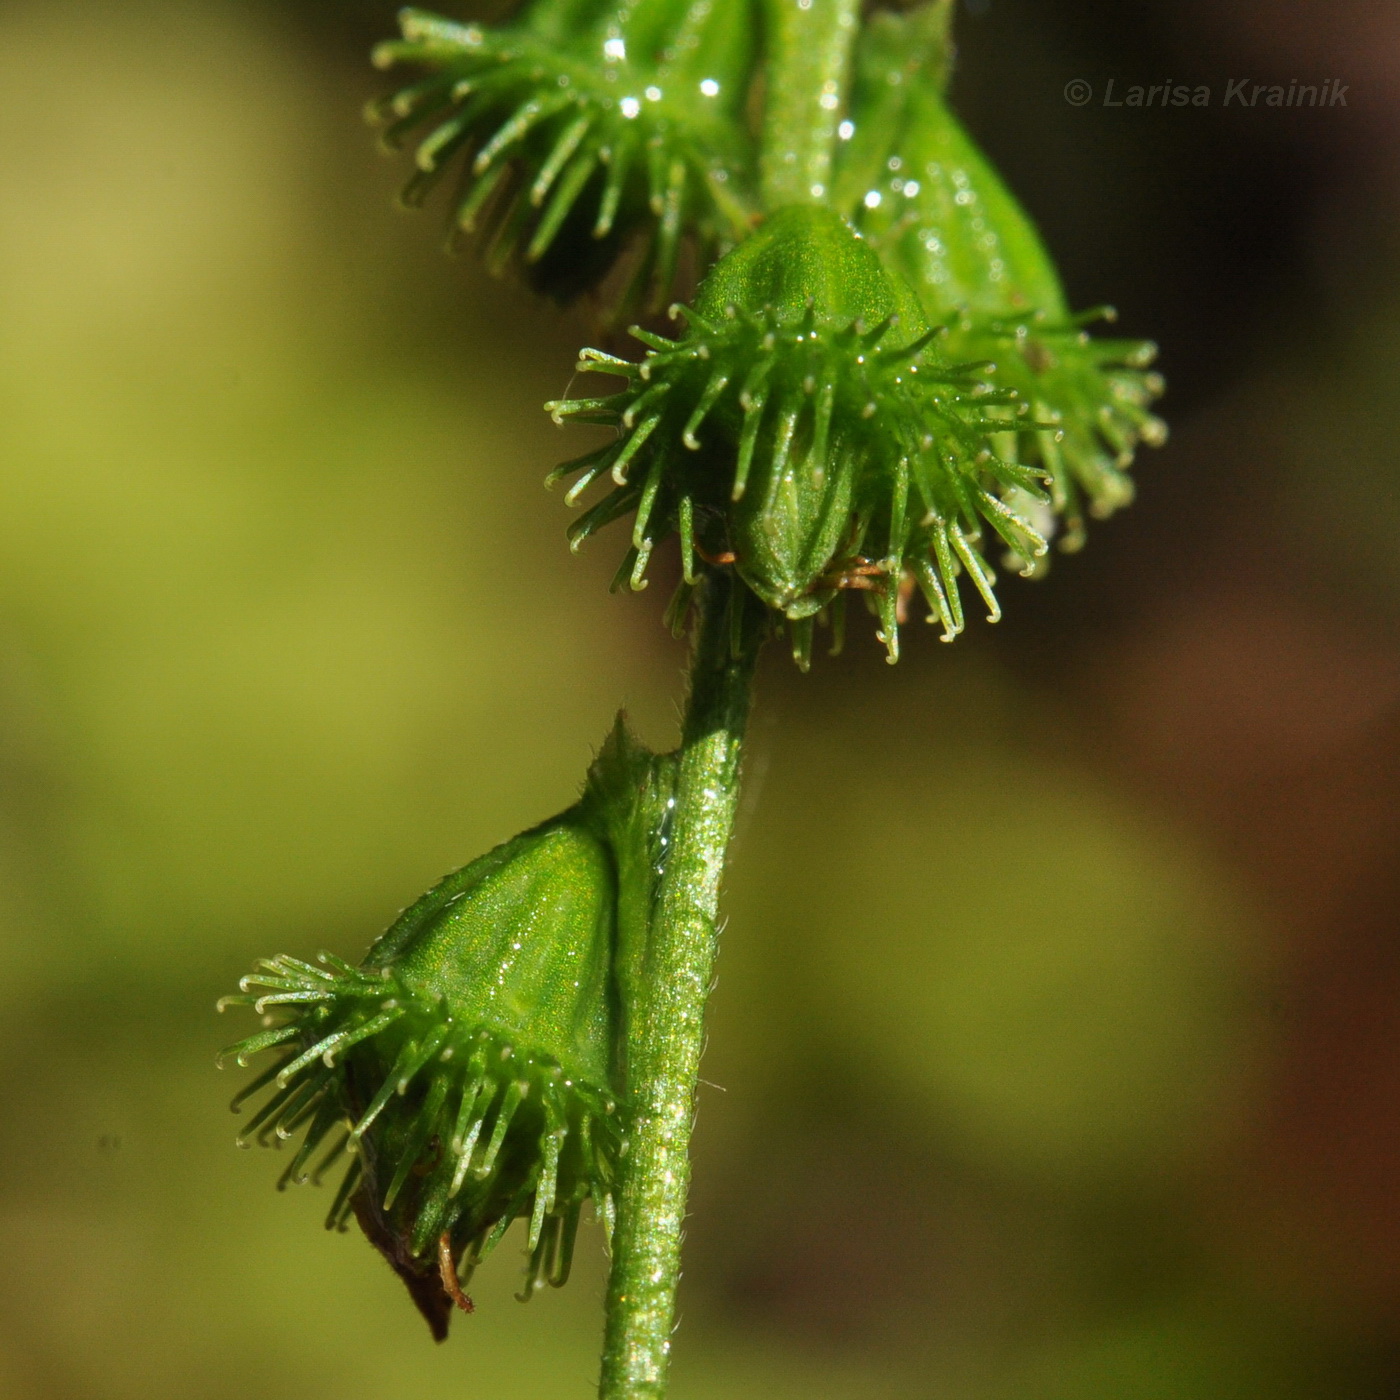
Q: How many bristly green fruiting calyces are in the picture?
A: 4